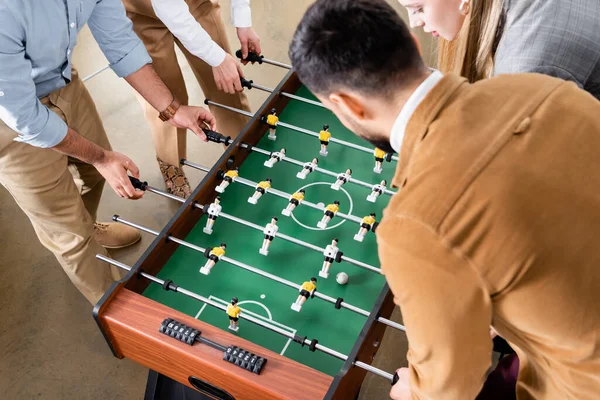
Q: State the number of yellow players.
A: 11